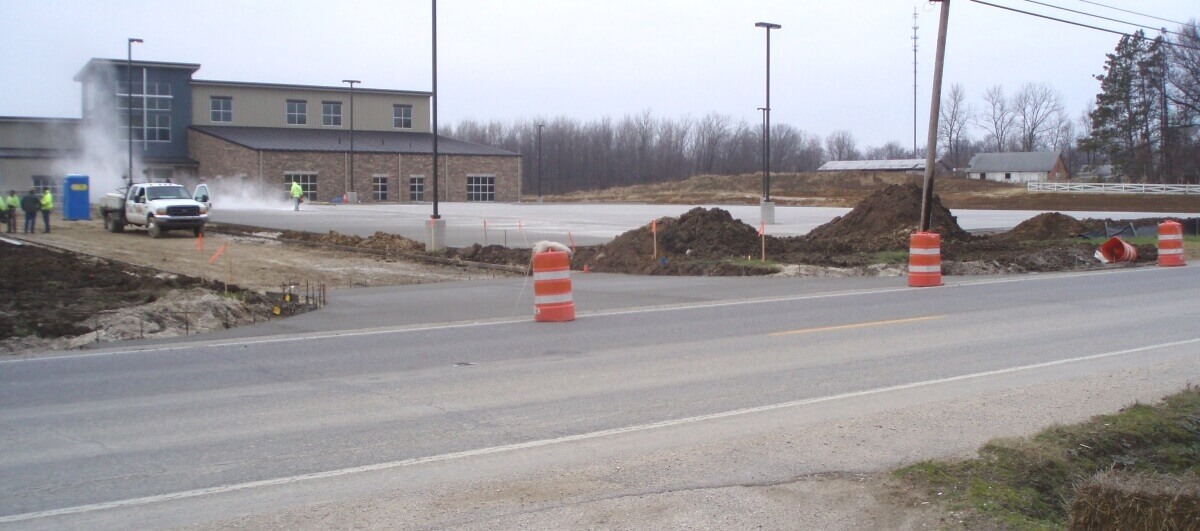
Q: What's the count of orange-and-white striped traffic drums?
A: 4